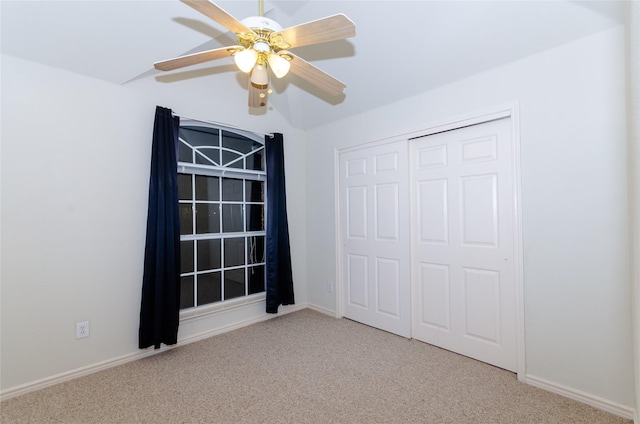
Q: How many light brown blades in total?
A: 5